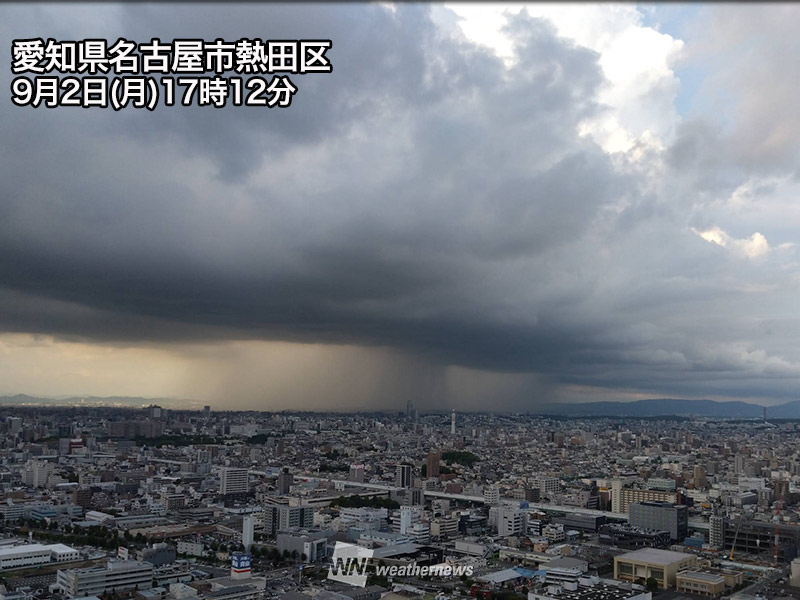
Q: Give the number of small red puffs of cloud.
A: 0